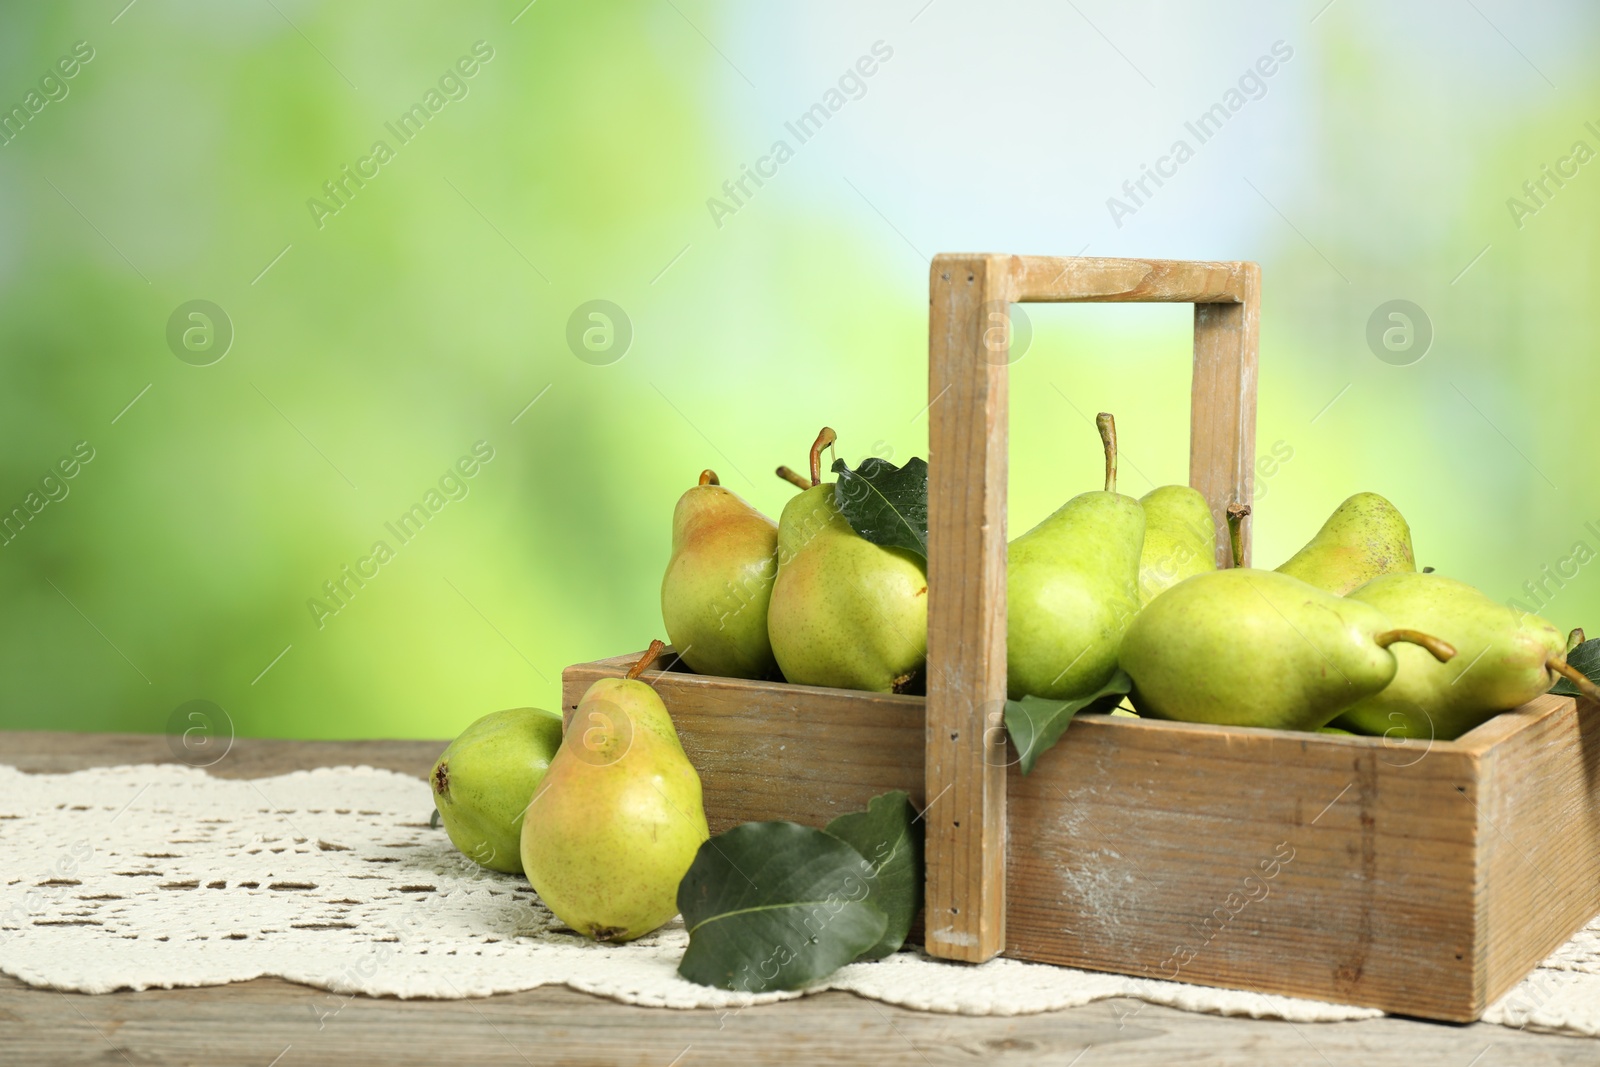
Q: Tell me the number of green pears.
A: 9